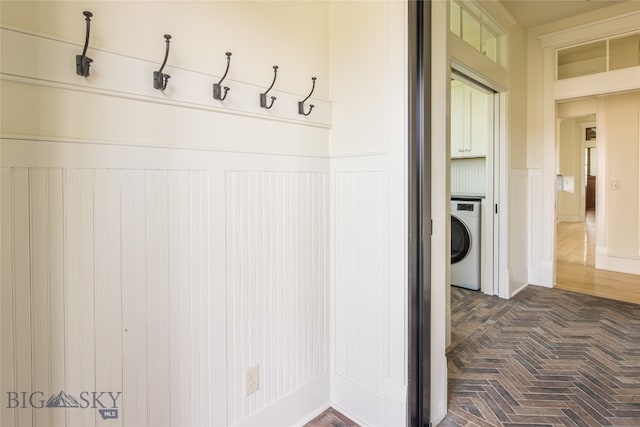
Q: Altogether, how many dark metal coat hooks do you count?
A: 5